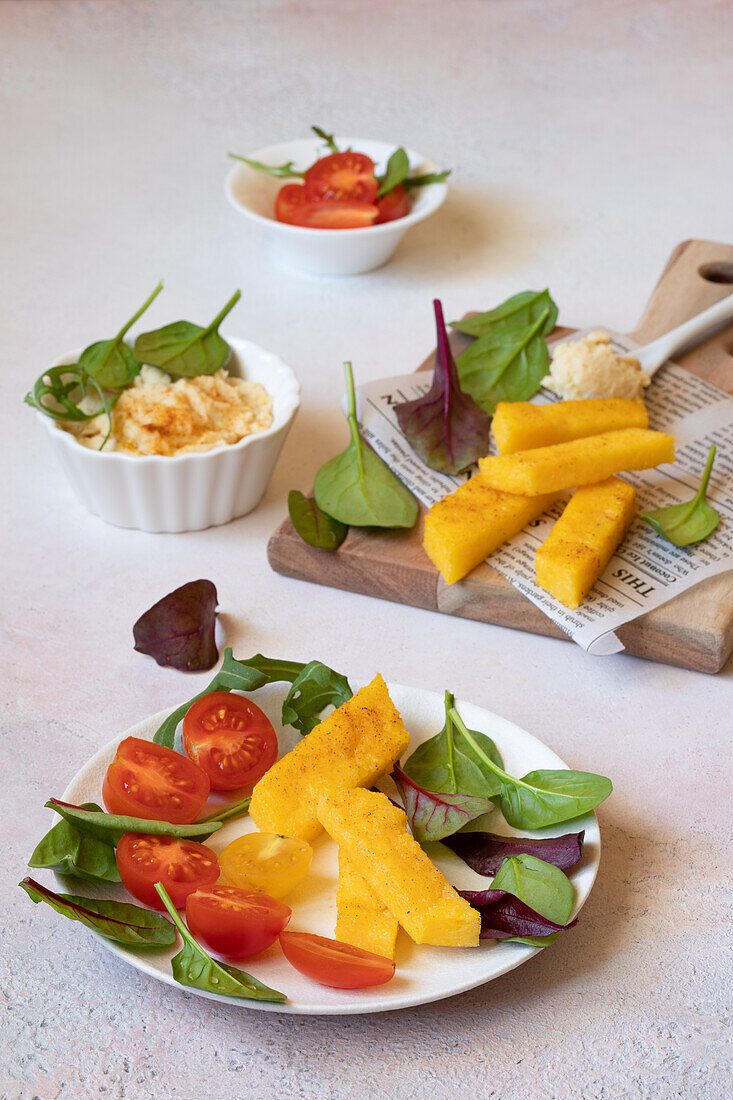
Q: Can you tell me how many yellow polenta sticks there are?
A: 7